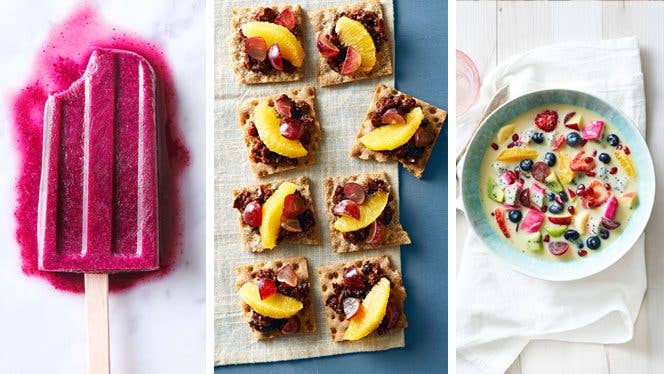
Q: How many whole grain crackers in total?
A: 8